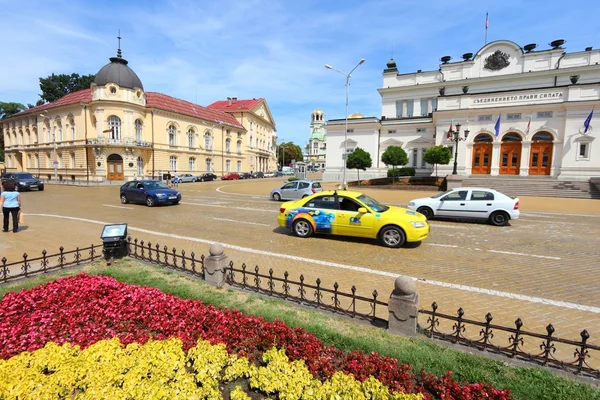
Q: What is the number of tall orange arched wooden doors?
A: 3